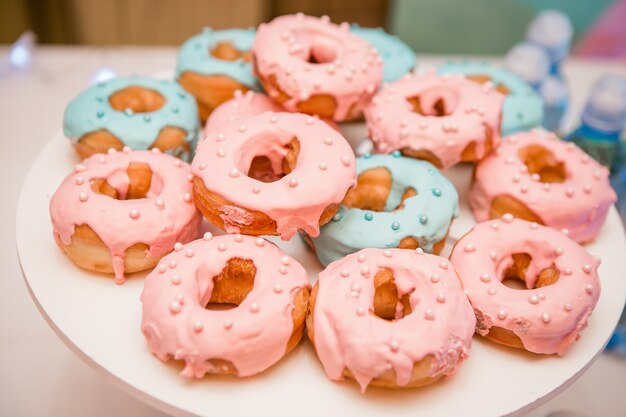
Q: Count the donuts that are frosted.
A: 14